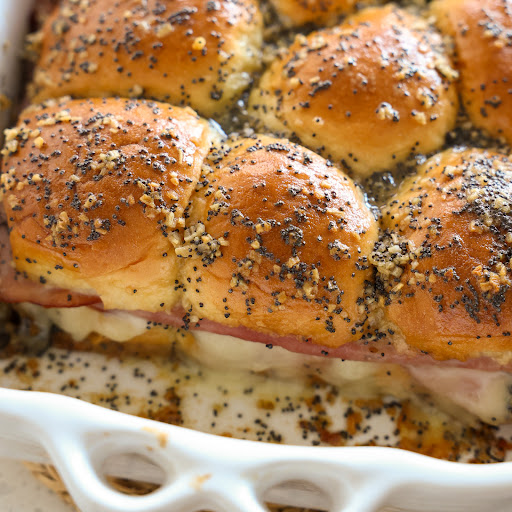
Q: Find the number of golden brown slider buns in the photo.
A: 7